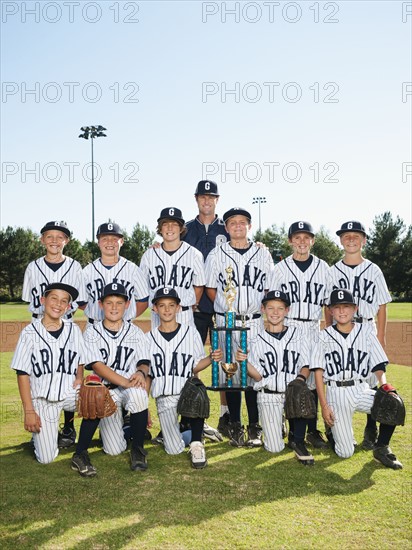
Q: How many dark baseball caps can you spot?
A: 12